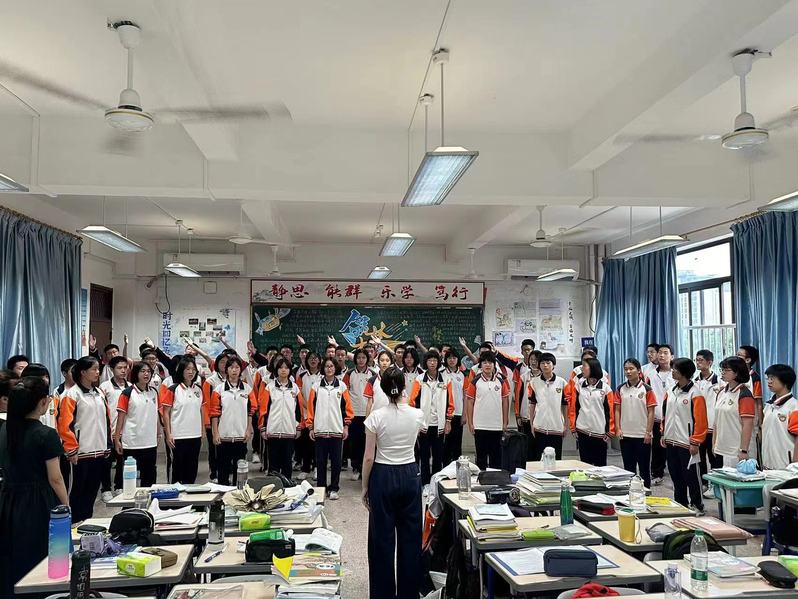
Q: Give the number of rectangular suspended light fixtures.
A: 9